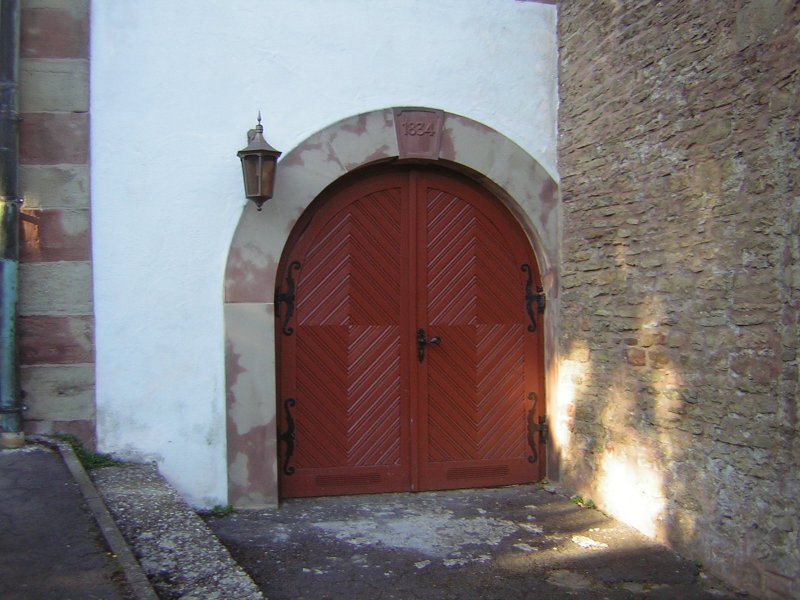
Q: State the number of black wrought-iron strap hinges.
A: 4